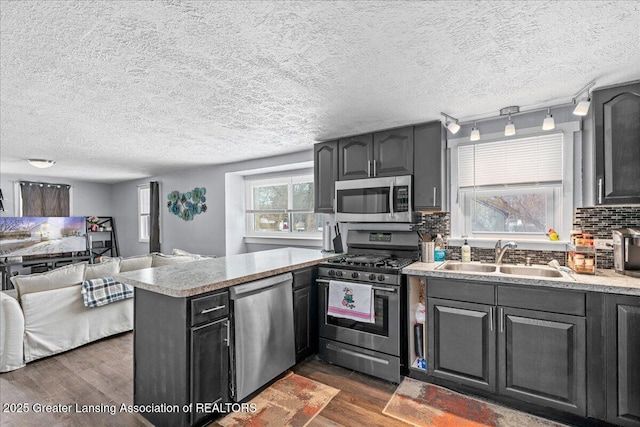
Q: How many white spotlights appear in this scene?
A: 5